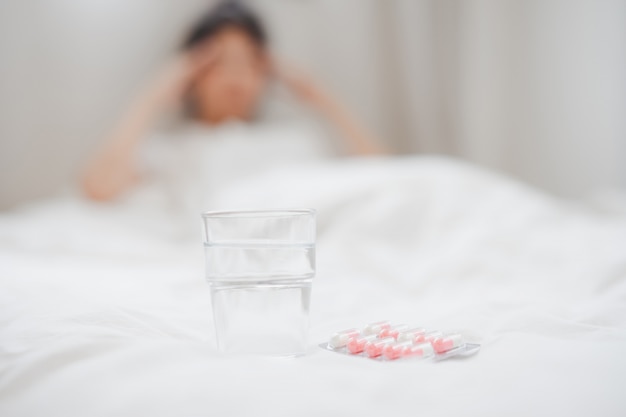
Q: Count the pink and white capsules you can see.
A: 10